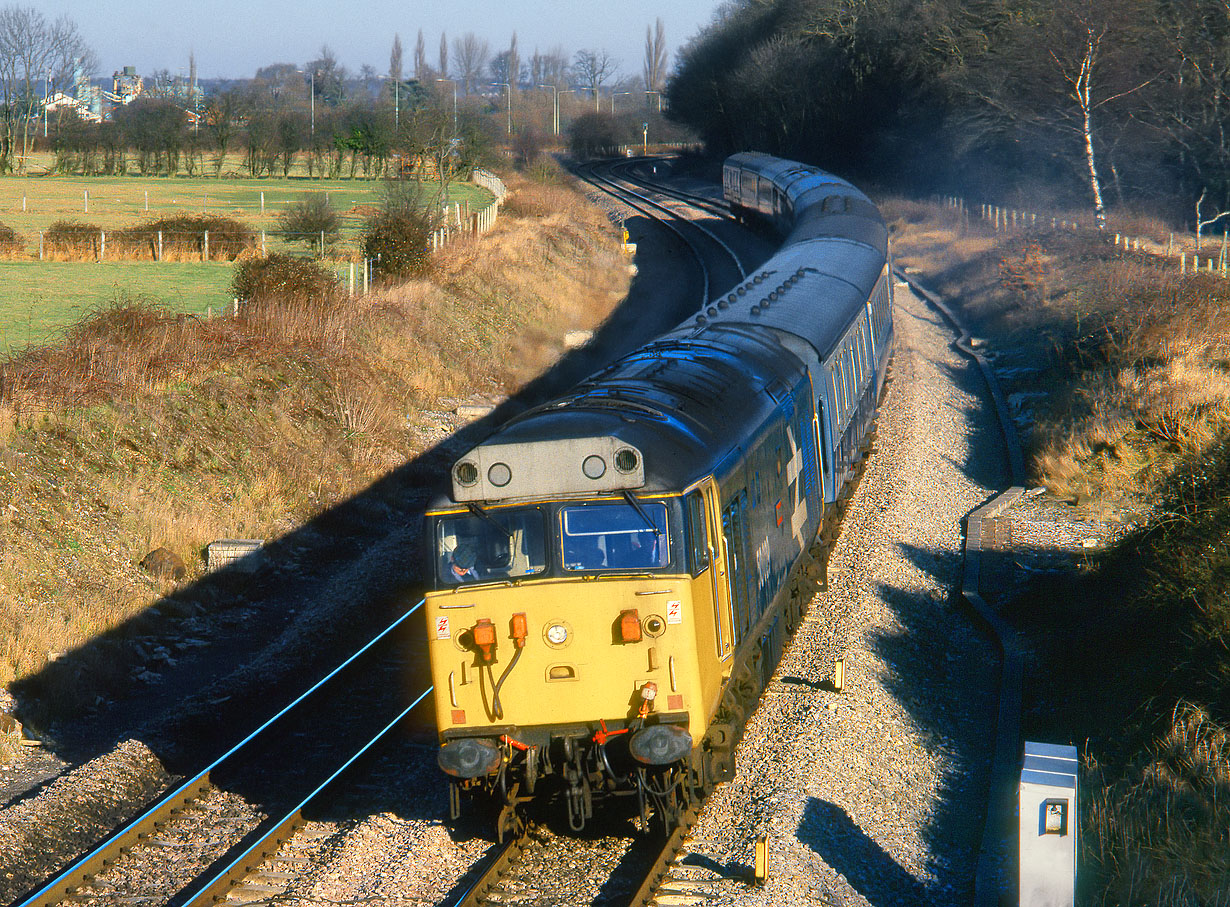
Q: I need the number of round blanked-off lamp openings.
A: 2